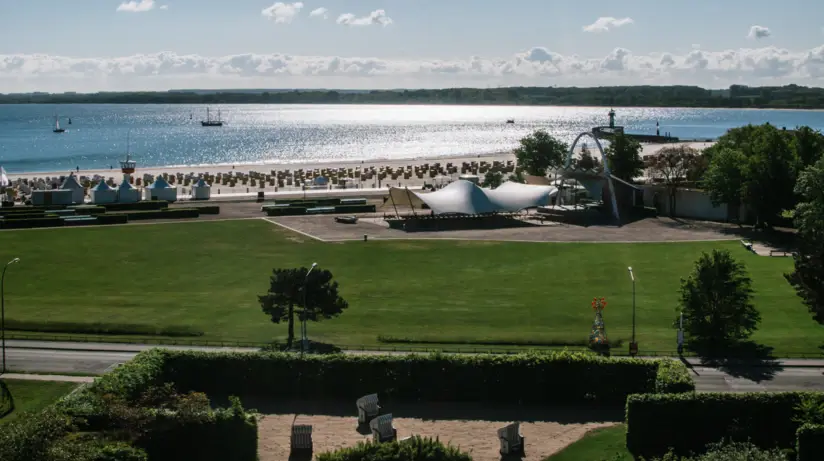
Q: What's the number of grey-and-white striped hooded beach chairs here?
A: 4